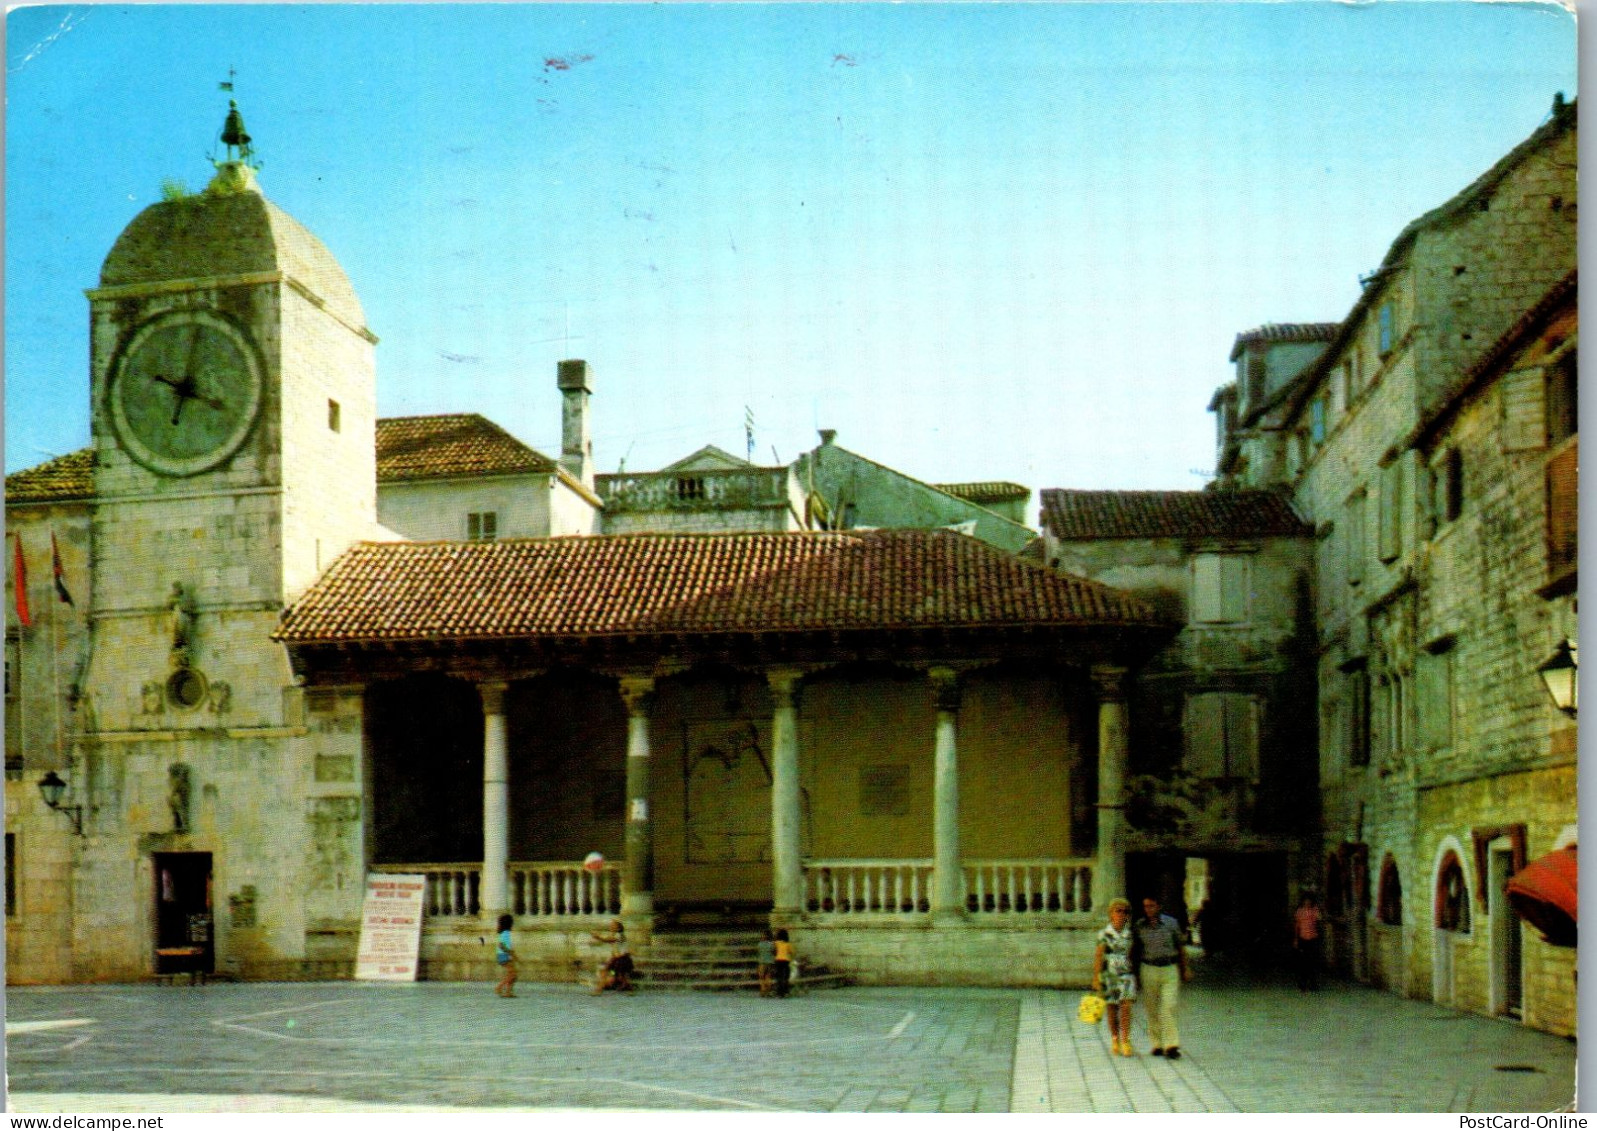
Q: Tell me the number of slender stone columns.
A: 5